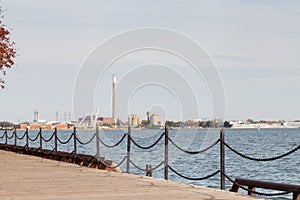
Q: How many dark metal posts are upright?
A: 10